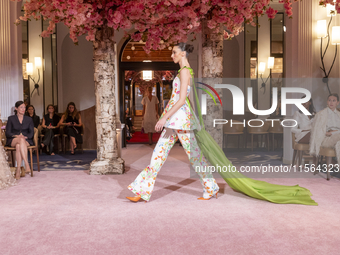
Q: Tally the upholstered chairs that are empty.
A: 3